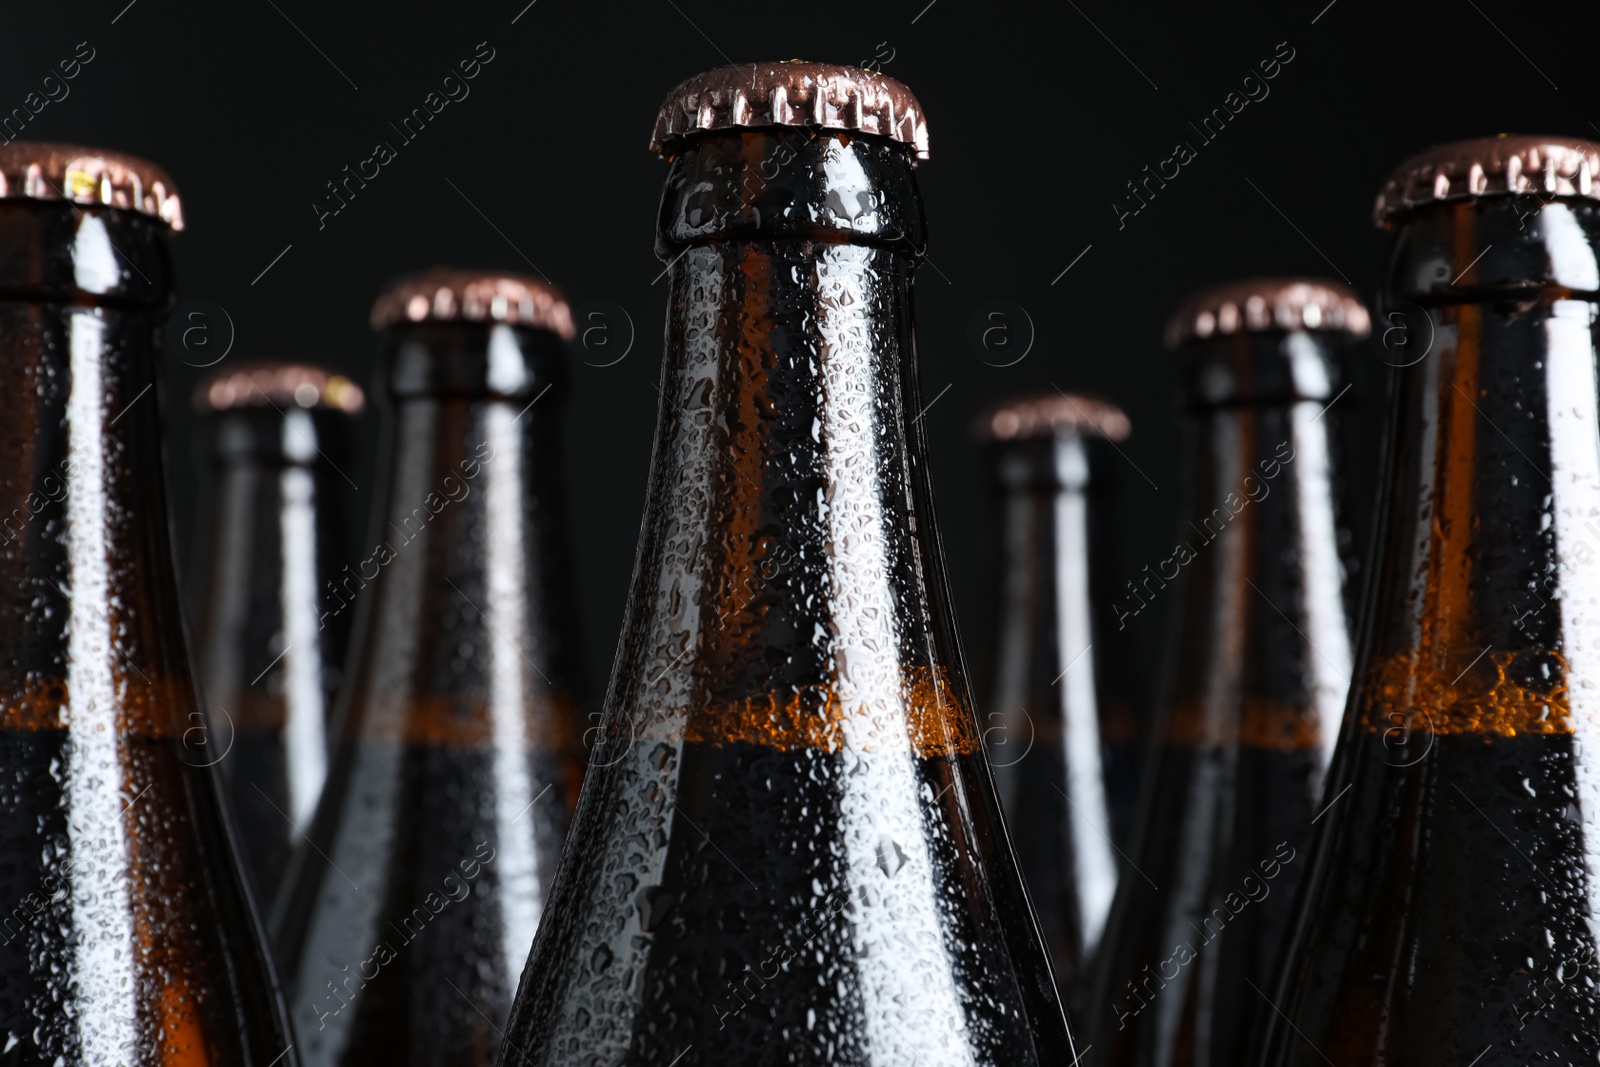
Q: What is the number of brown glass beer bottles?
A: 7